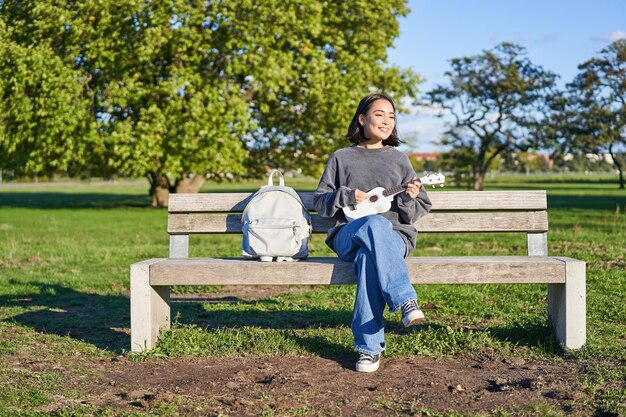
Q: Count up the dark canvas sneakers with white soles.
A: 2